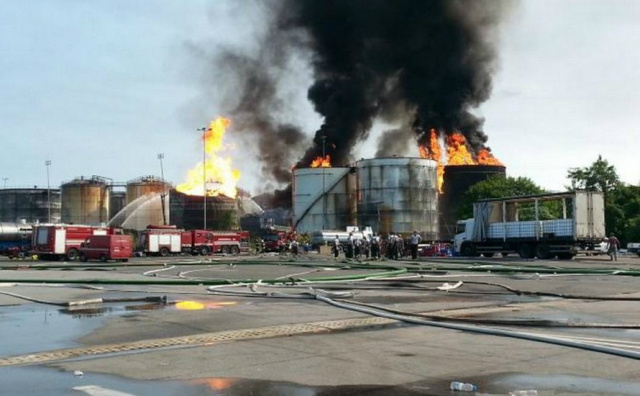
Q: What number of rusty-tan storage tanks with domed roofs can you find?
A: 2